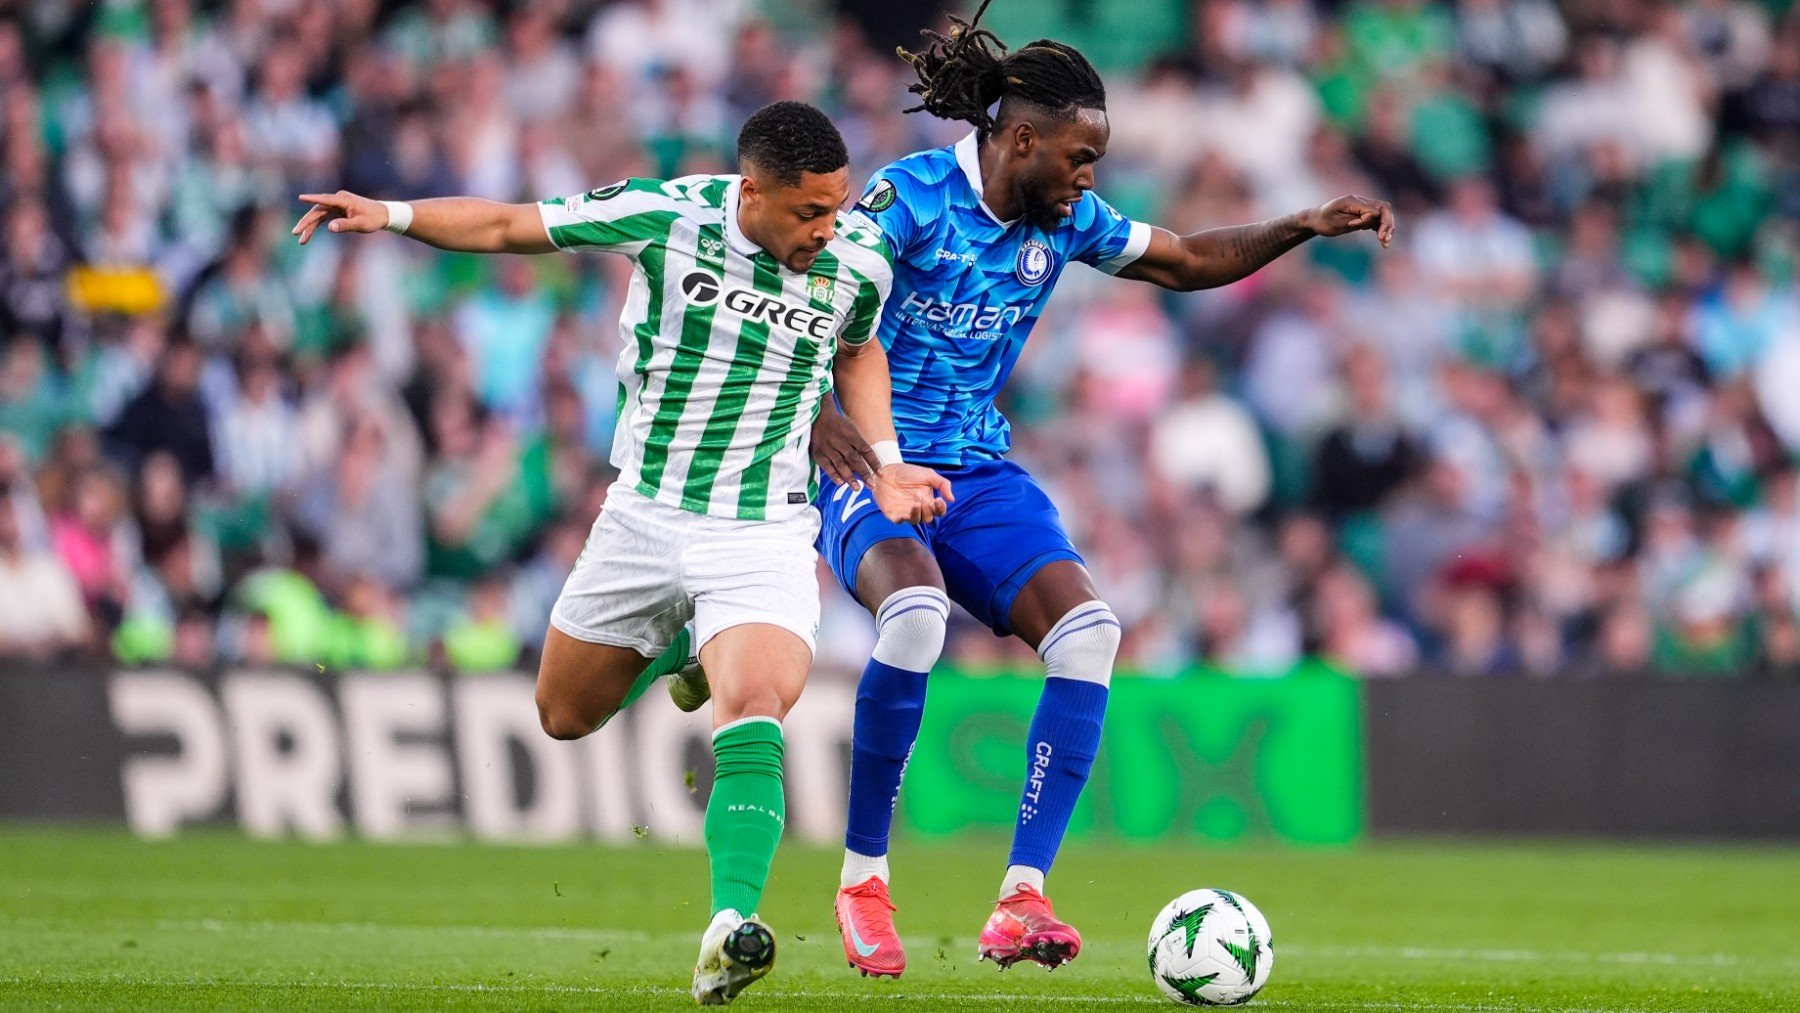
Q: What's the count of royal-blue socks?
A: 2